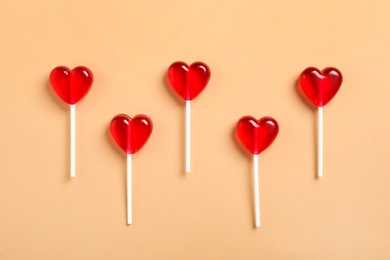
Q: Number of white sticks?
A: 5